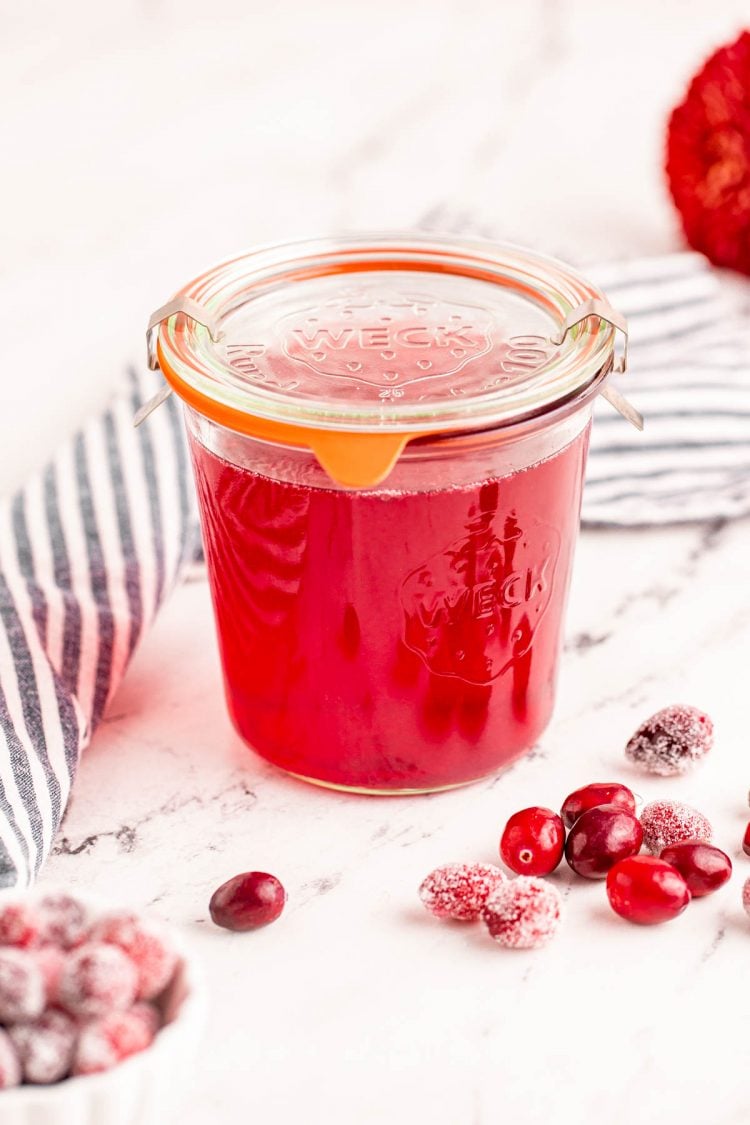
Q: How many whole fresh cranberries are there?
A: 6